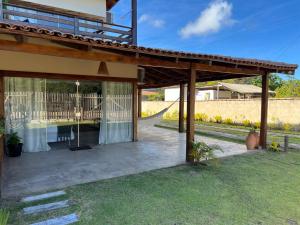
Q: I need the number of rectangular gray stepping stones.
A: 3